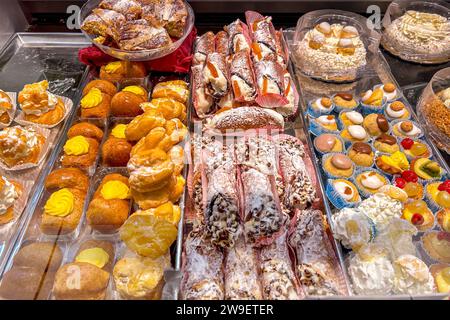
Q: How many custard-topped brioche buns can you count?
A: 8